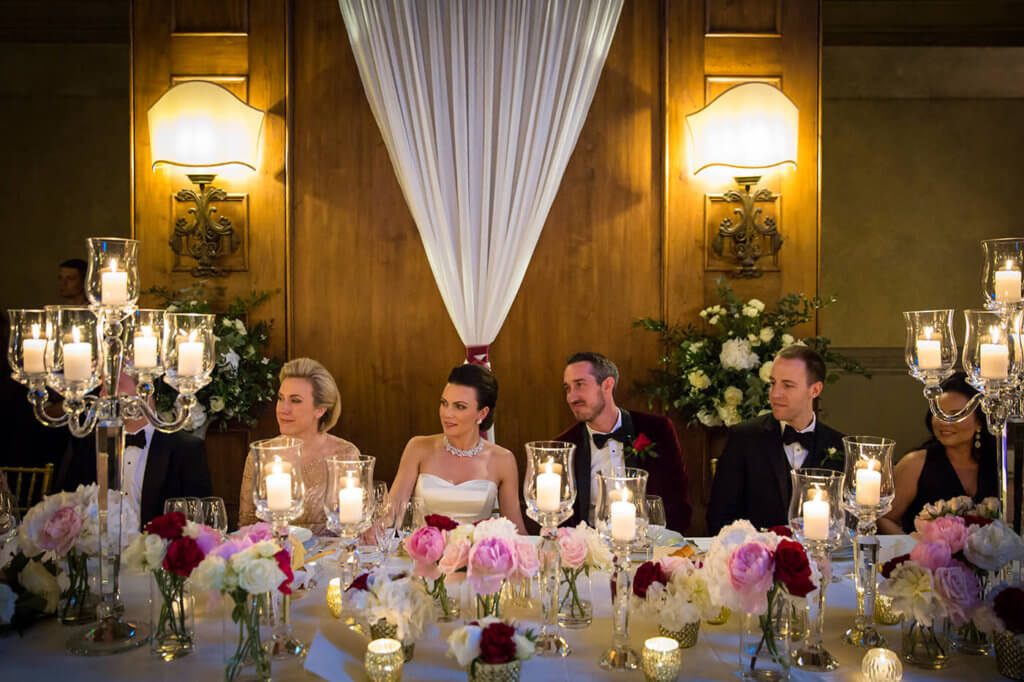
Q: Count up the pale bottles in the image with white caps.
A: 0